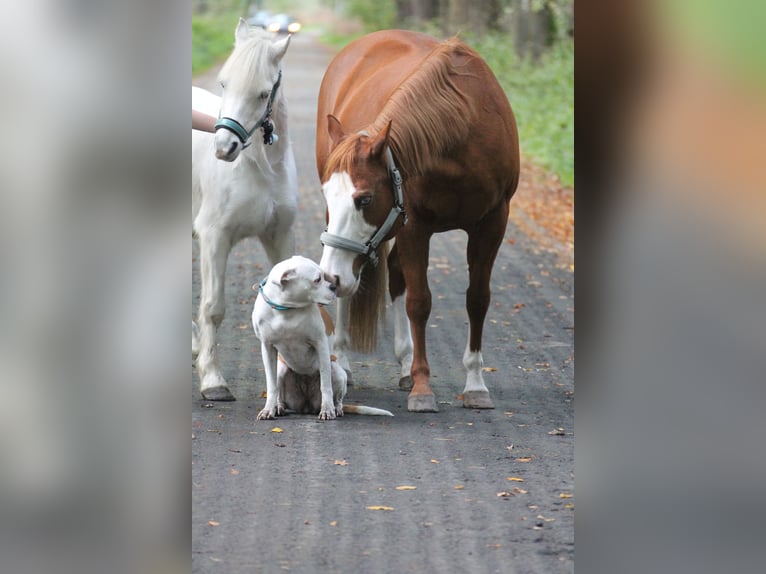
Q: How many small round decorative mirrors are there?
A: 0